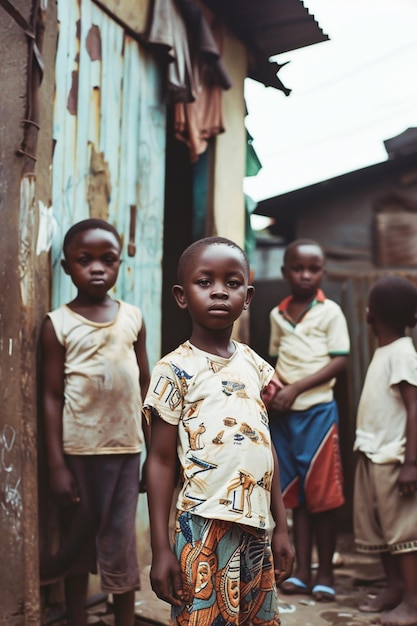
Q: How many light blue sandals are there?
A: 2